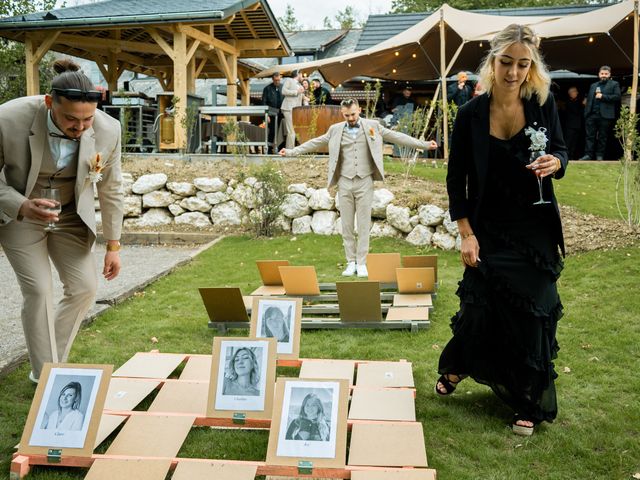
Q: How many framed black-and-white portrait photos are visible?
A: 4